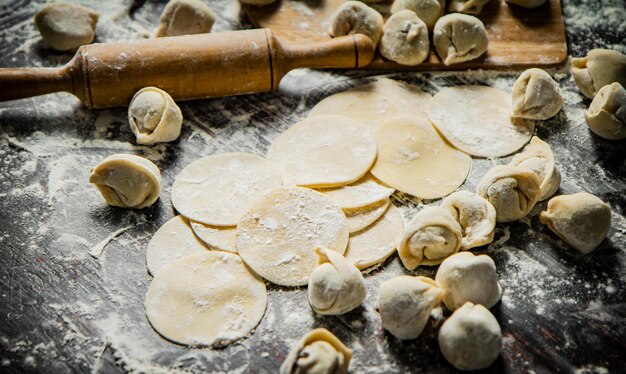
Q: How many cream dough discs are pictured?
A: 12